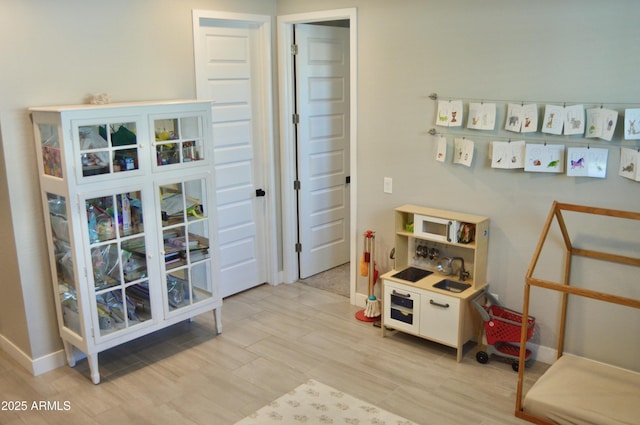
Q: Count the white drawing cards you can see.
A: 12